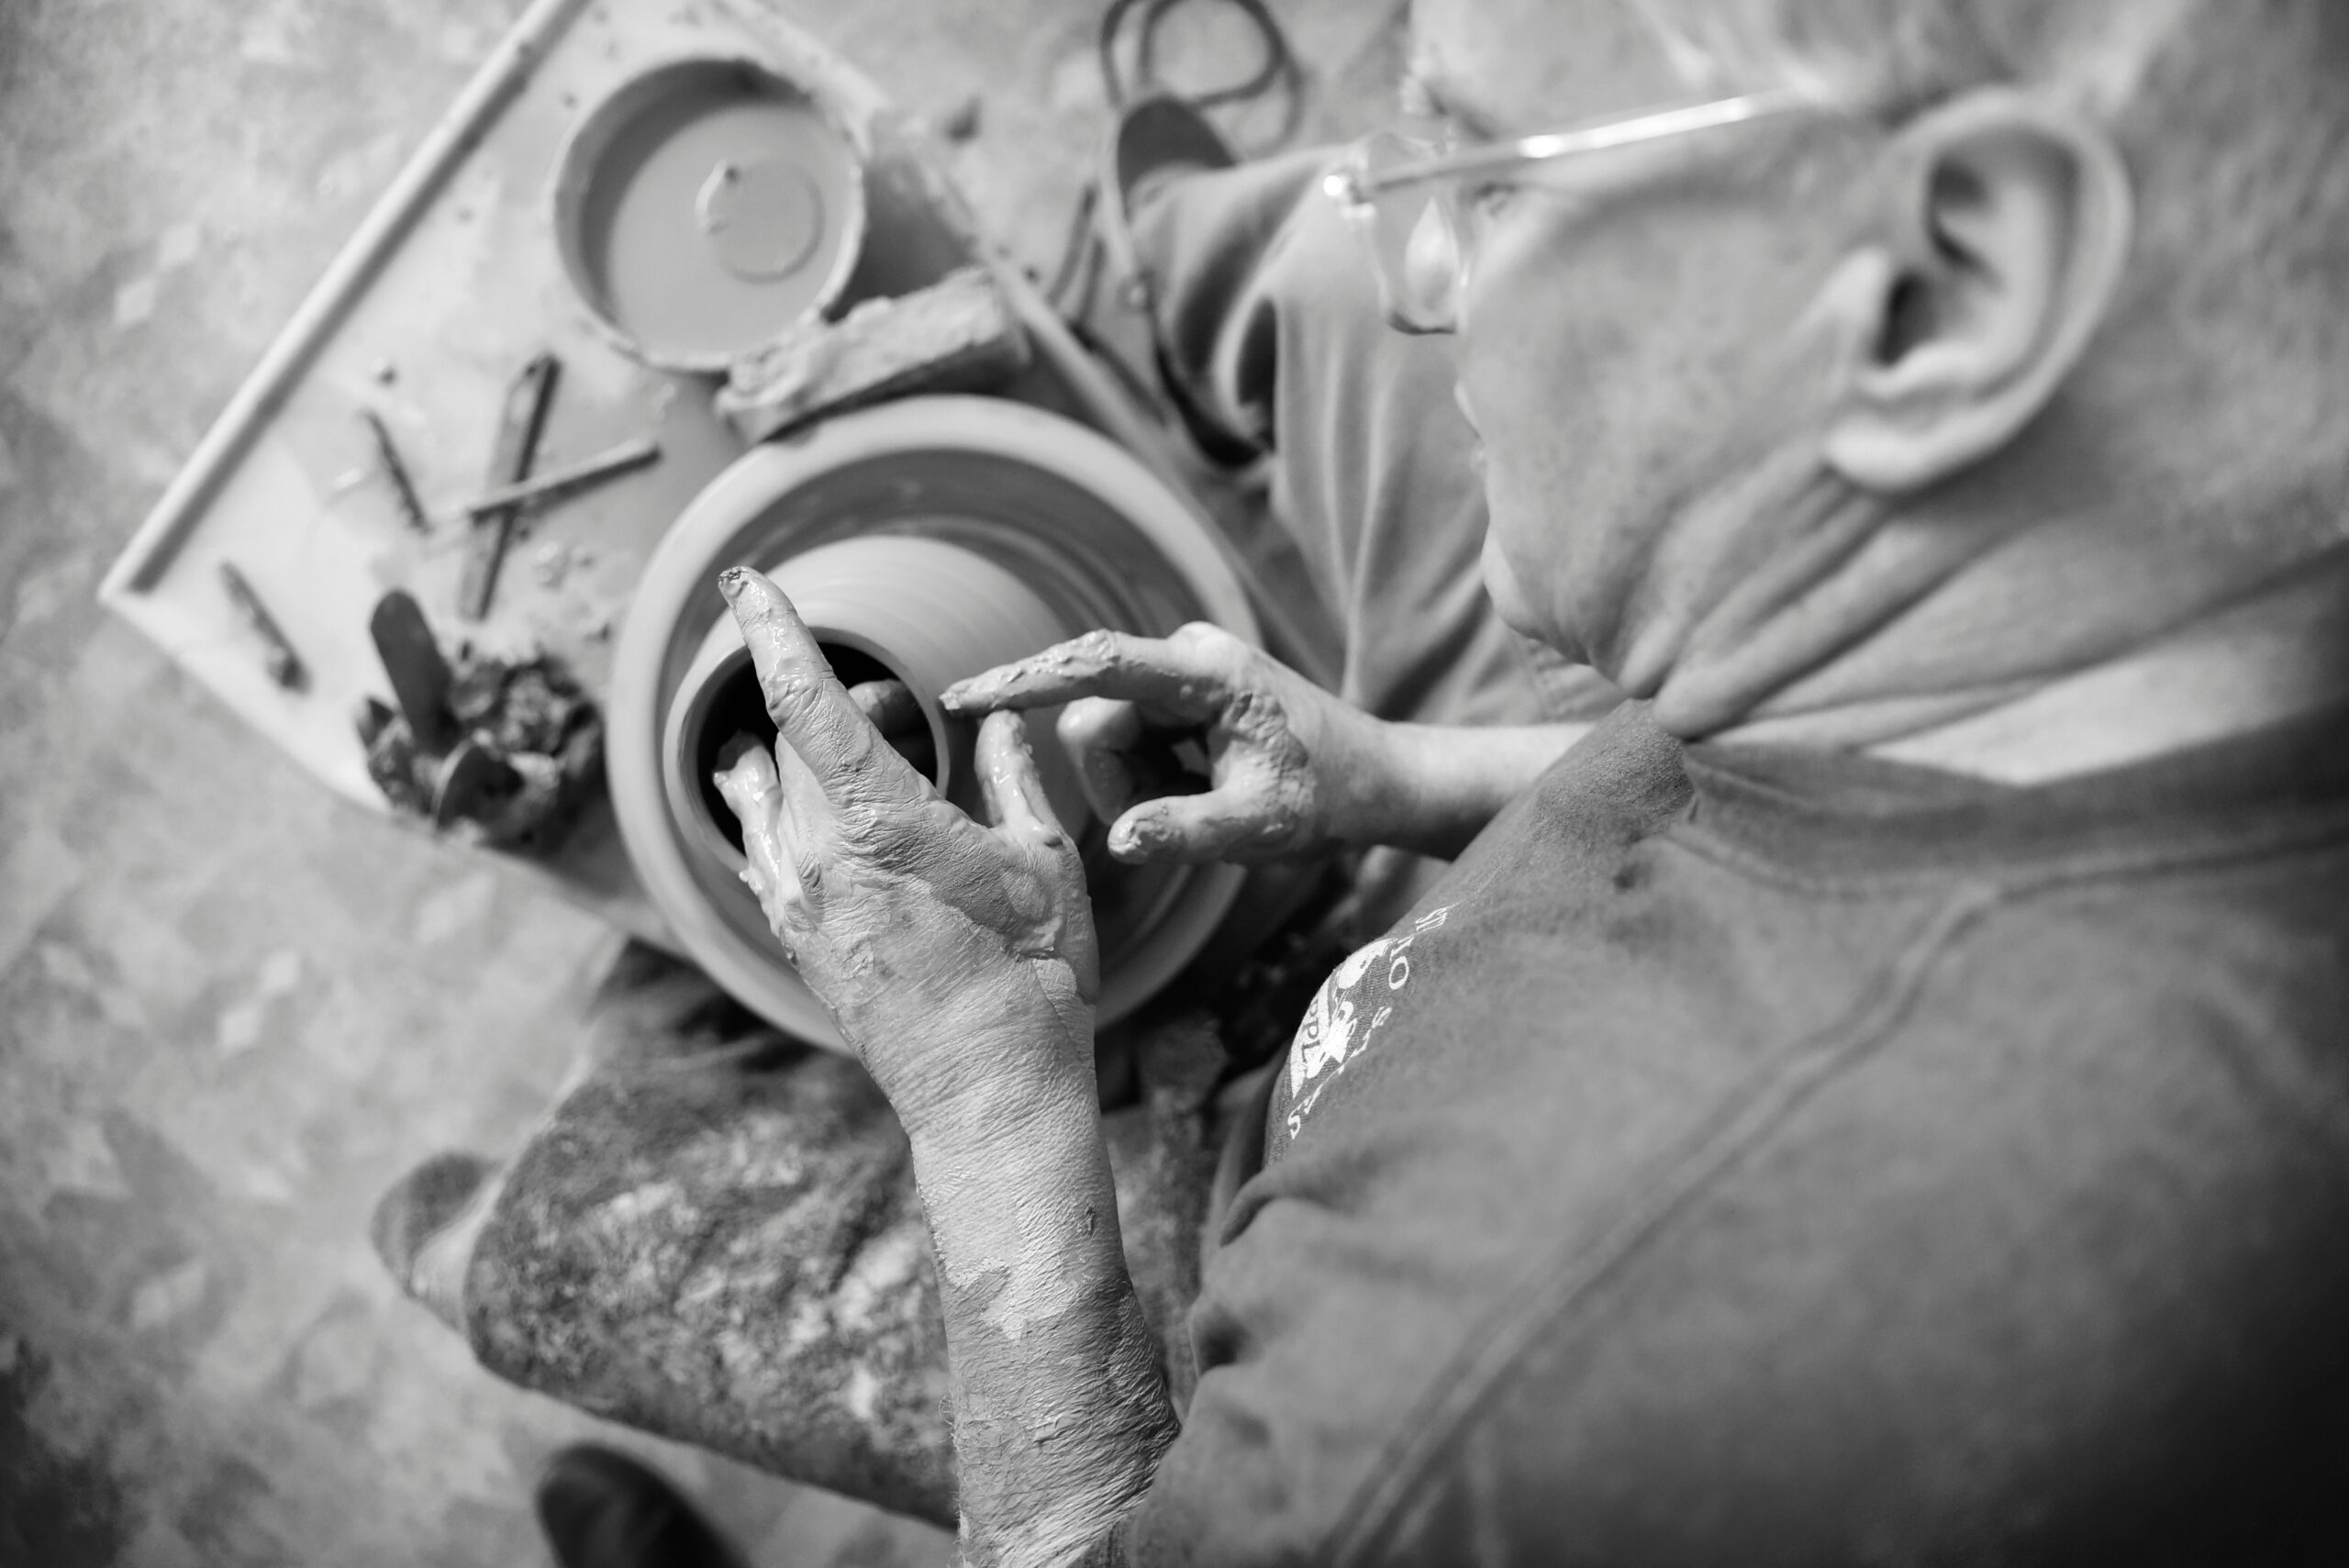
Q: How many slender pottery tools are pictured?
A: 4